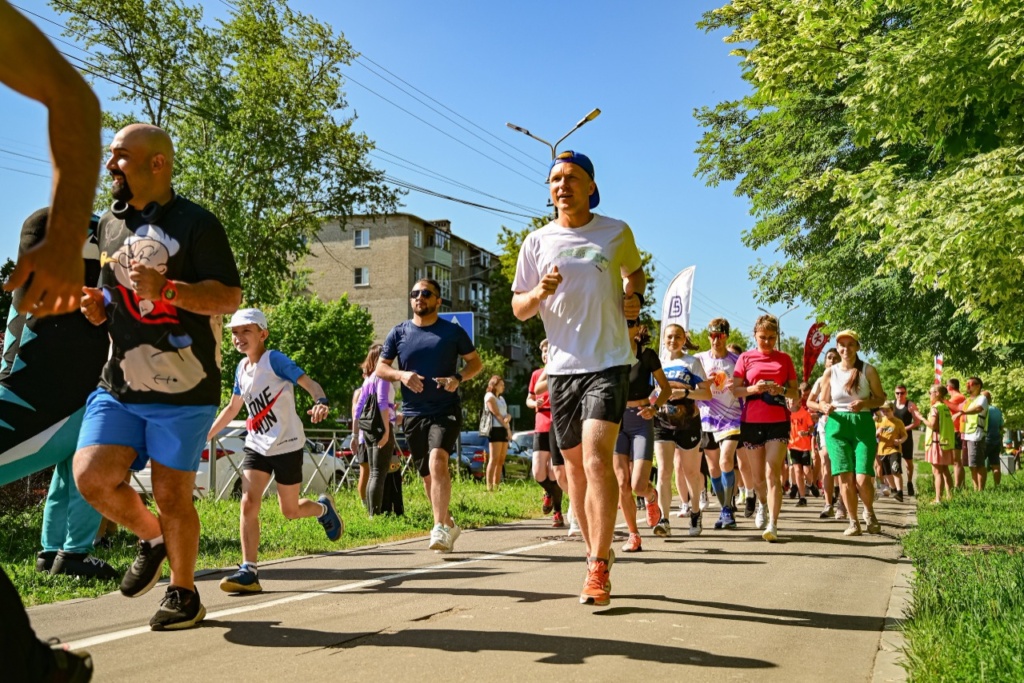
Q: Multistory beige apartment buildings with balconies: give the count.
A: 1